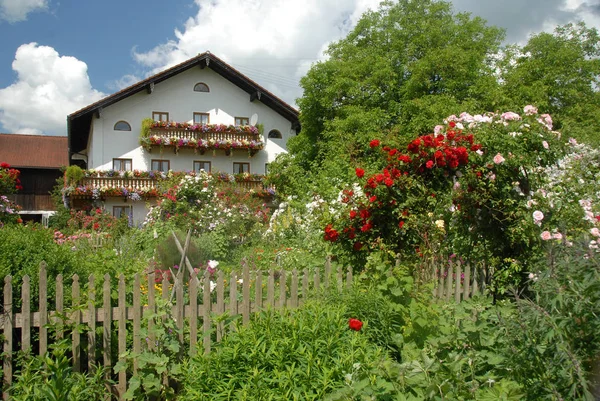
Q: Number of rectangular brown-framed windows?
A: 8